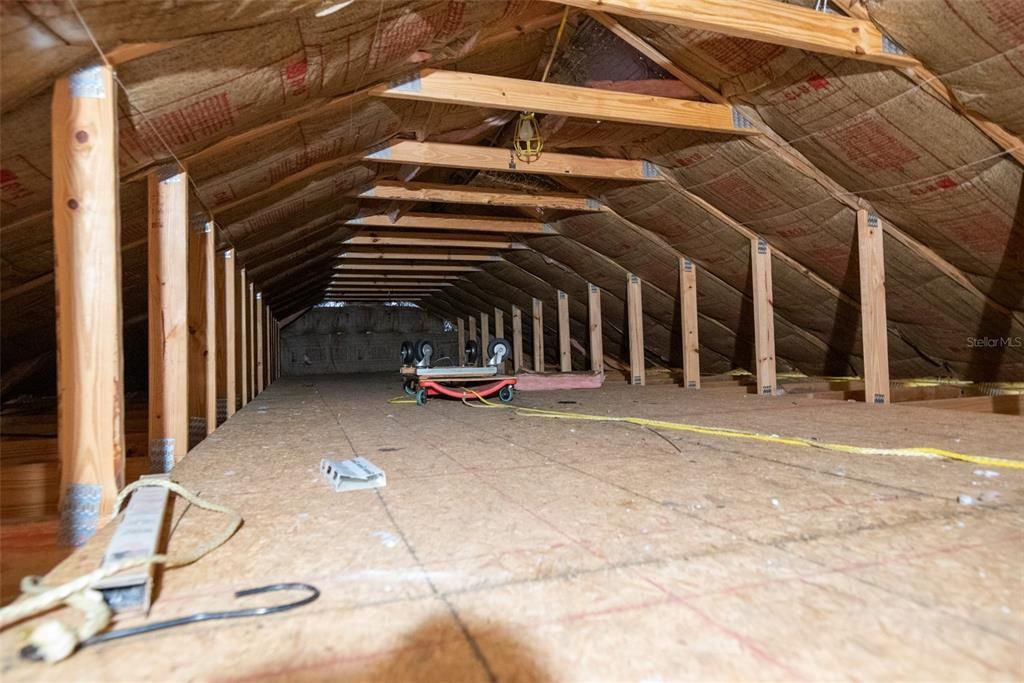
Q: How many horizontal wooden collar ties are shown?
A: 13